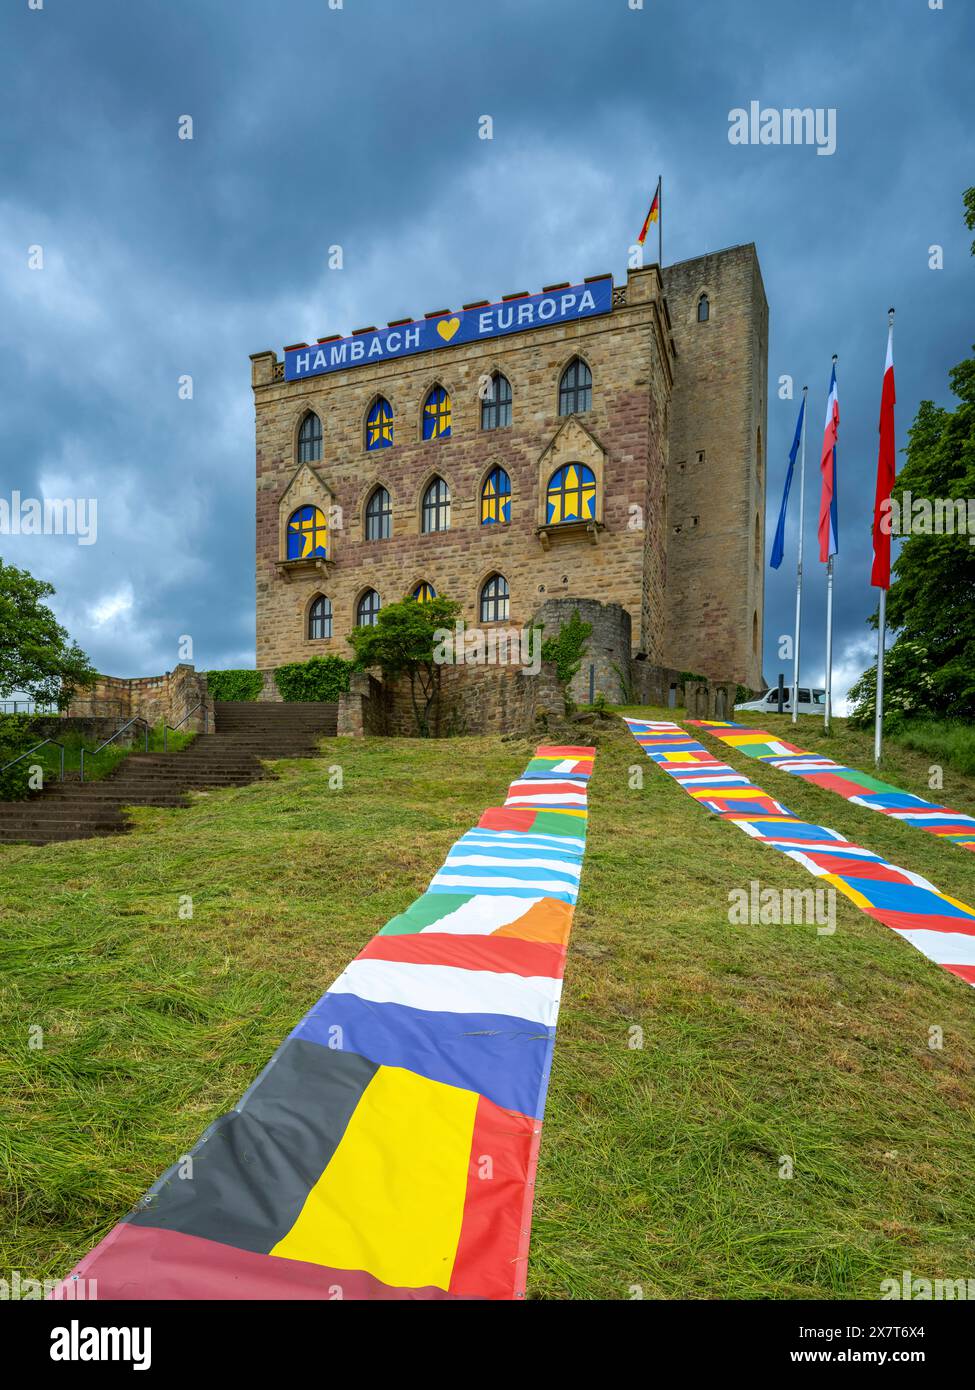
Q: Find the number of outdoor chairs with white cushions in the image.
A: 0